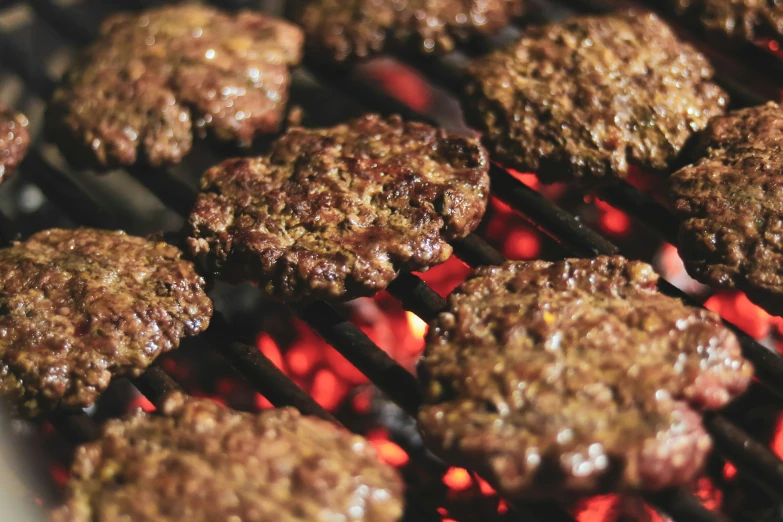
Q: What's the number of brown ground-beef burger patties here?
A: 10